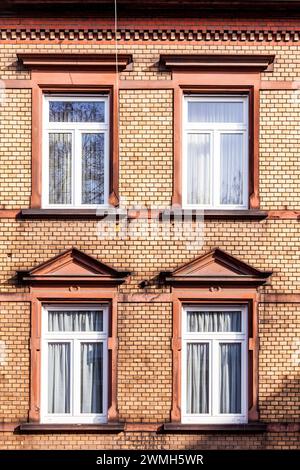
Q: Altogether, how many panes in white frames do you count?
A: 12